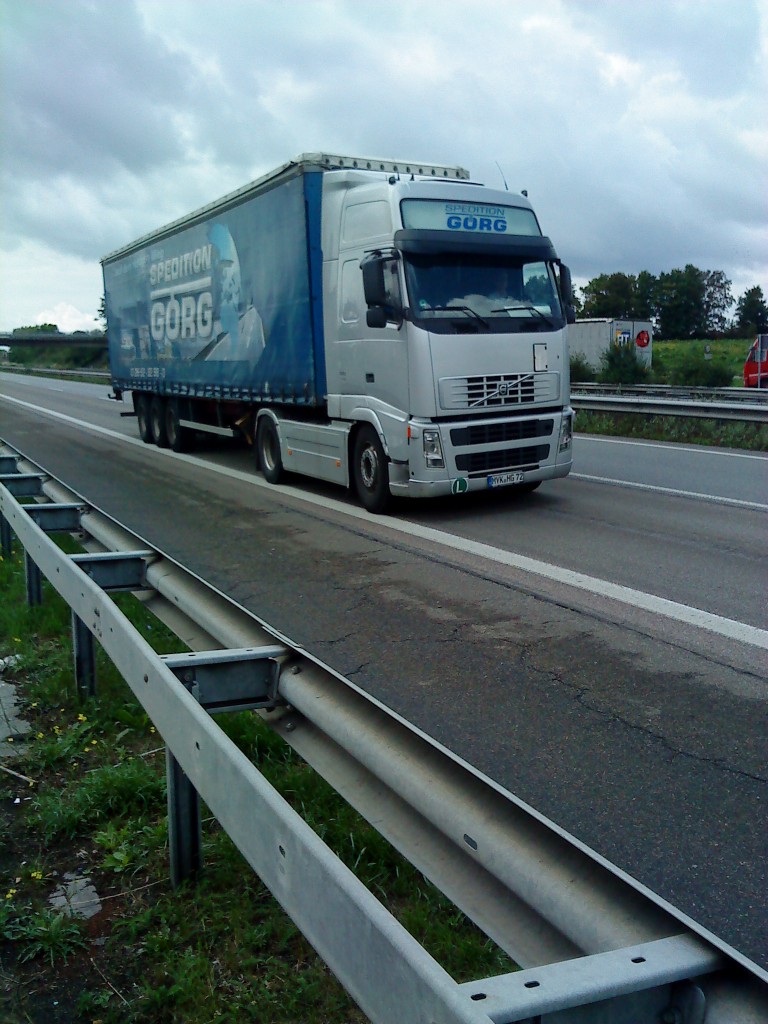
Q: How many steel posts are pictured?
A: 4